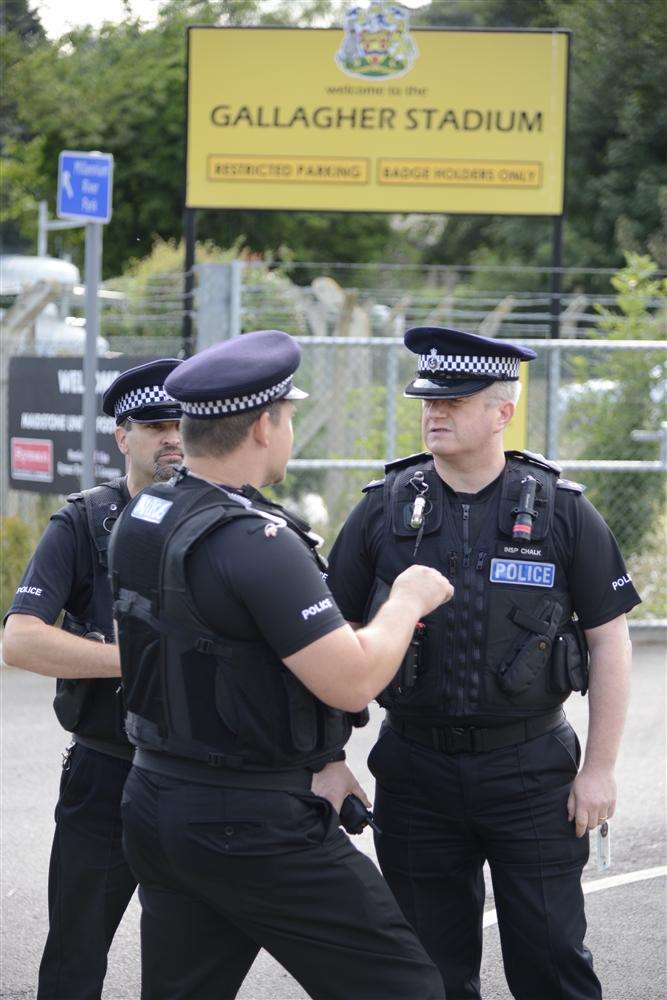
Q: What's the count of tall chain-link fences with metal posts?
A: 1